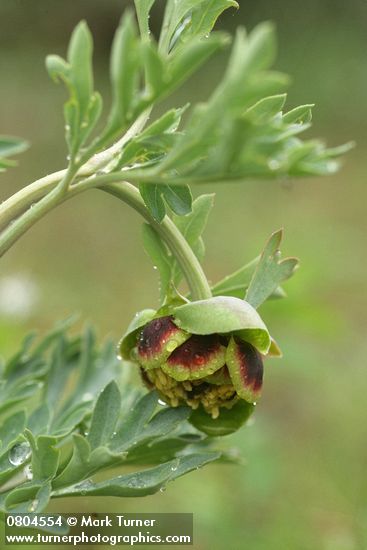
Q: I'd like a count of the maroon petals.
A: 3